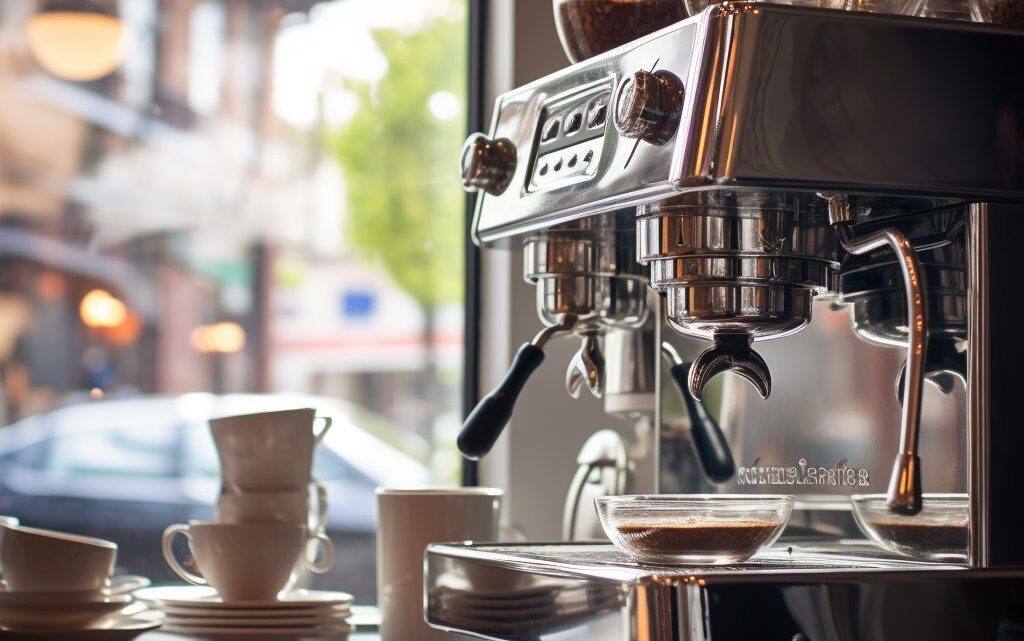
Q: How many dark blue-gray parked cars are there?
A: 1